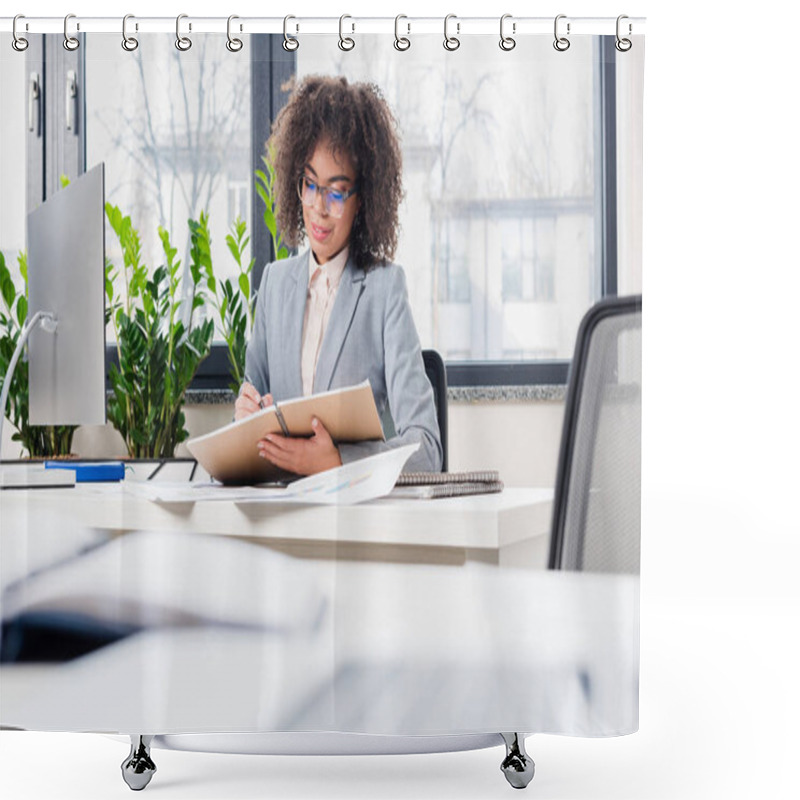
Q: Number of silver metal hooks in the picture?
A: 12